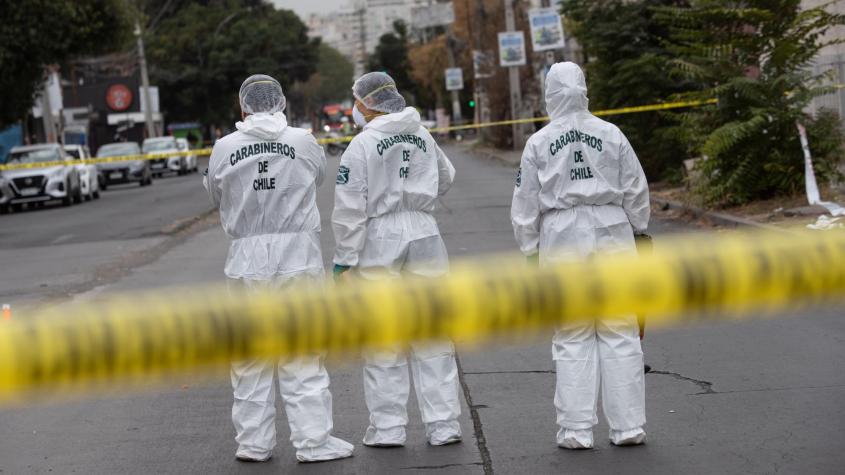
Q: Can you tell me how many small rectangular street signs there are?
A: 3